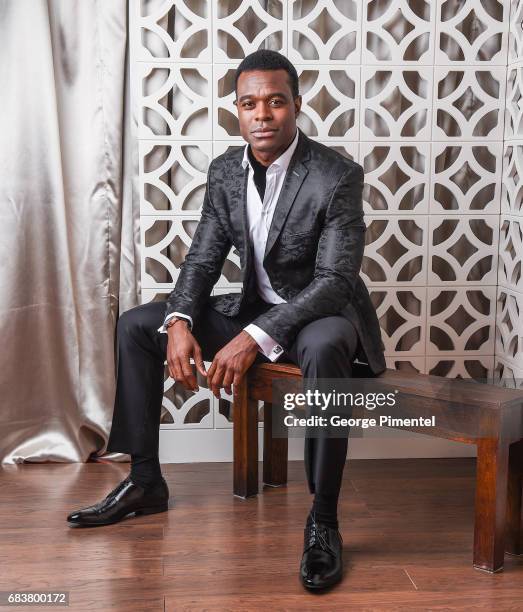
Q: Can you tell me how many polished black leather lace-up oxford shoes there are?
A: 2